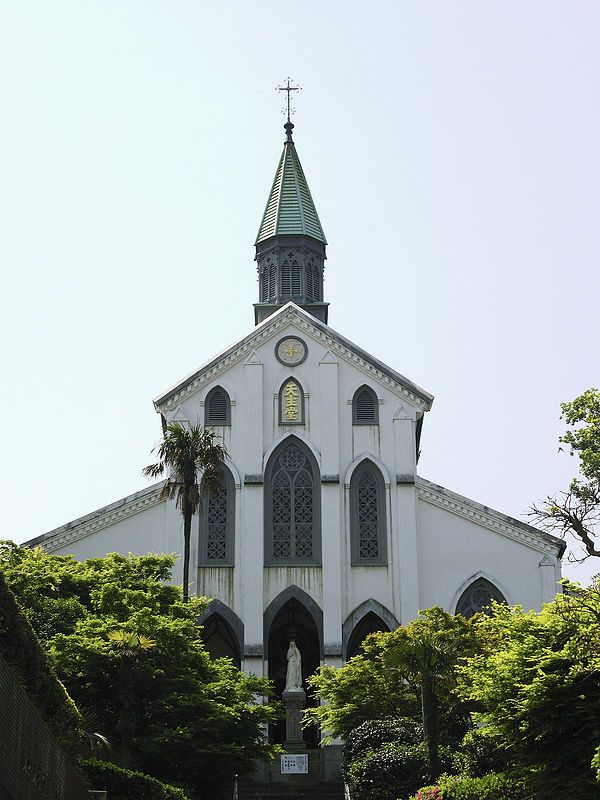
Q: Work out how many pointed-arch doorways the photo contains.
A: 3